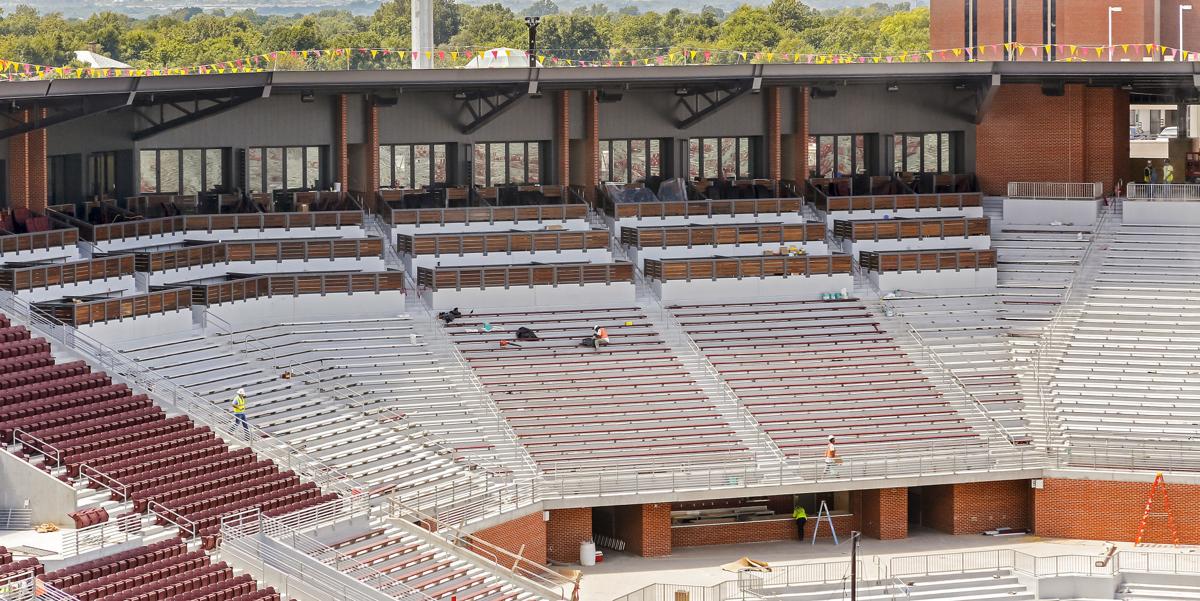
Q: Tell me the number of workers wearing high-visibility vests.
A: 6